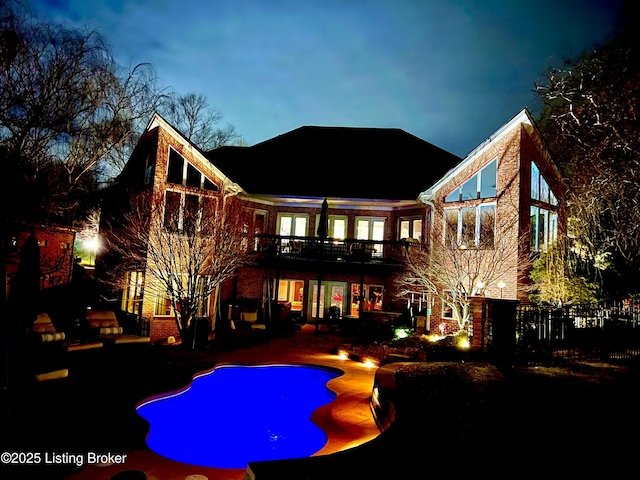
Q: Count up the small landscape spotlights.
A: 5